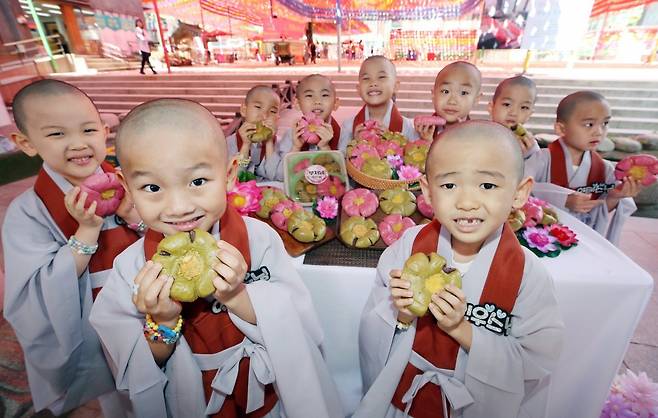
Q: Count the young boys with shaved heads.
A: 9